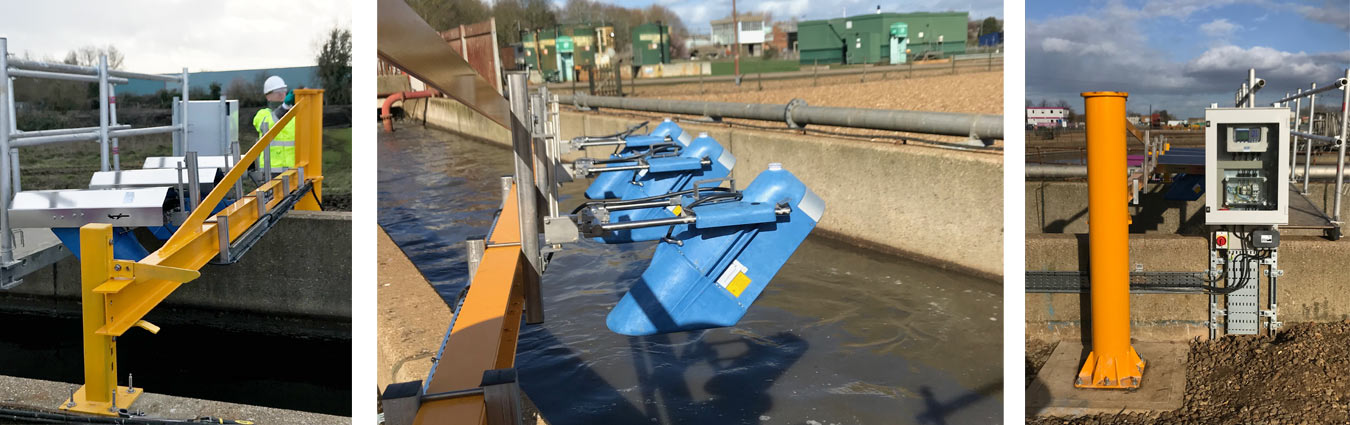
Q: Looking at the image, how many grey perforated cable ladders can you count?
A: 2